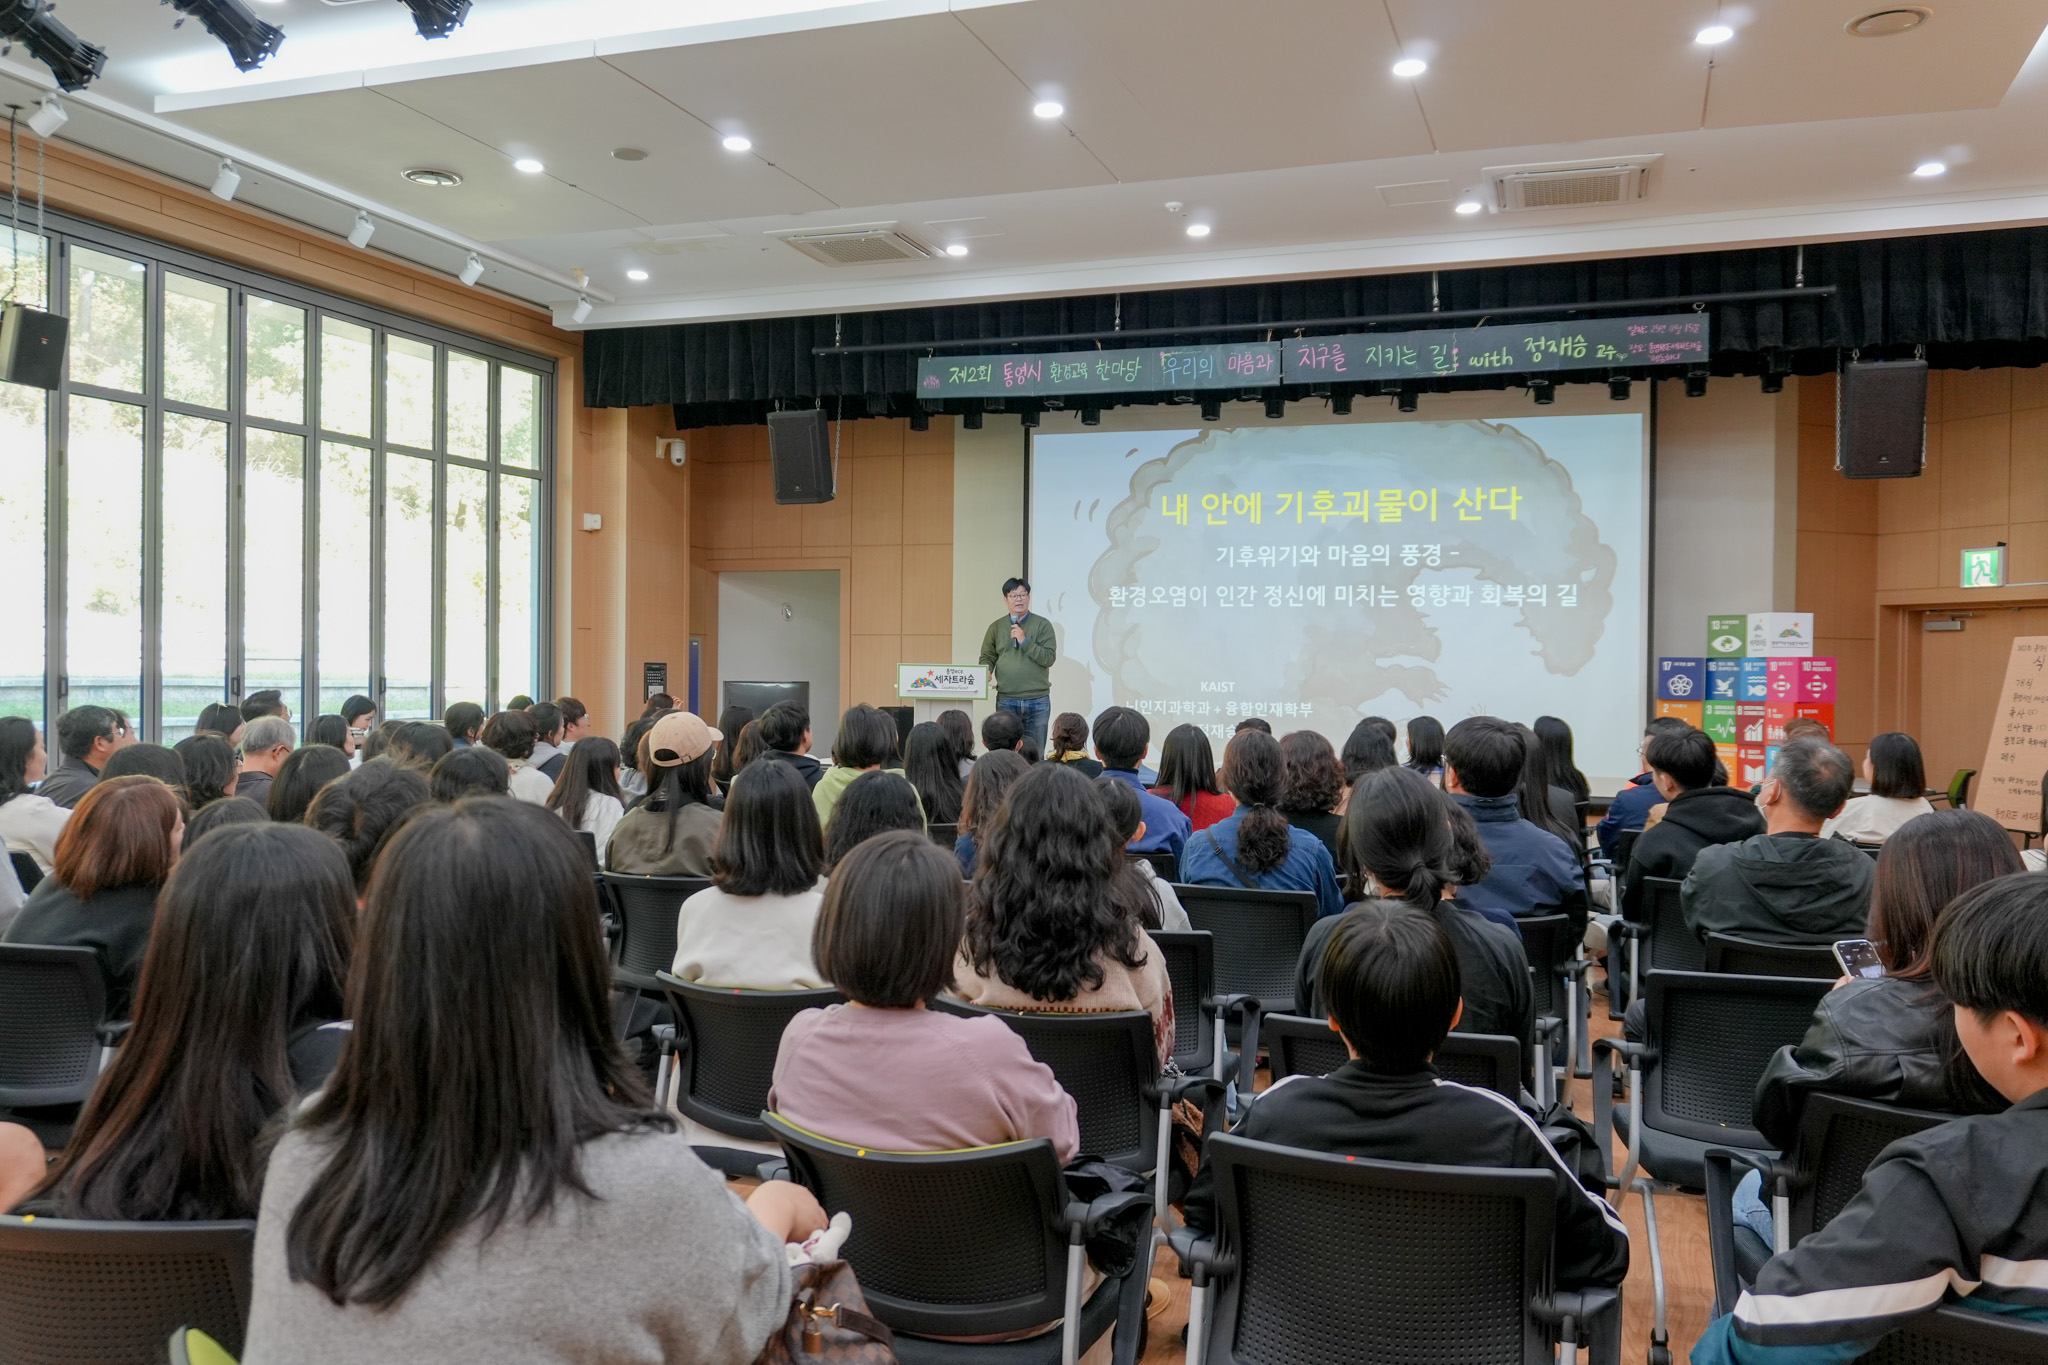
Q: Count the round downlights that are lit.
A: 10